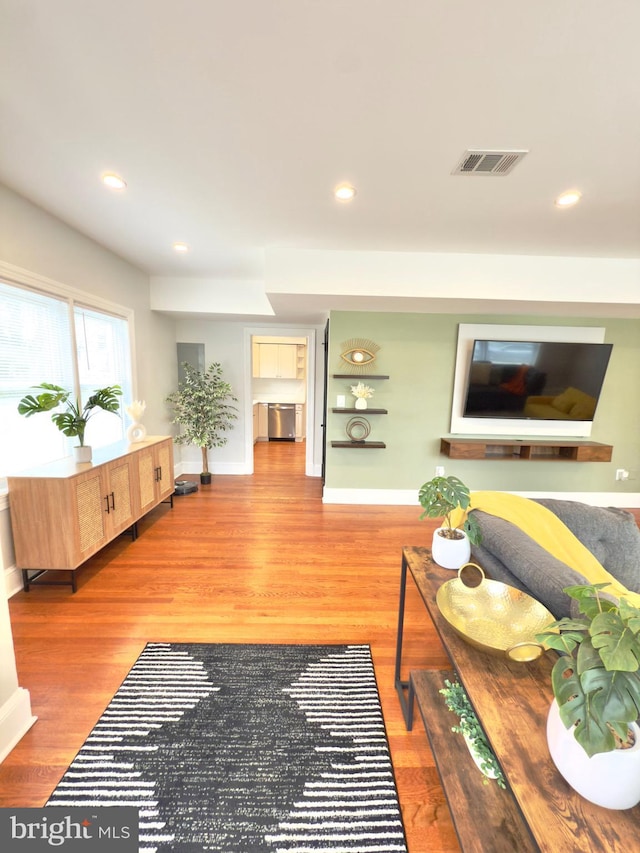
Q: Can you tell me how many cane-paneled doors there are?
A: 4